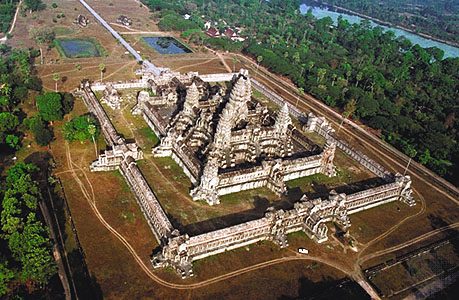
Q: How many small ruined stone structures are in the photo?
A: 2